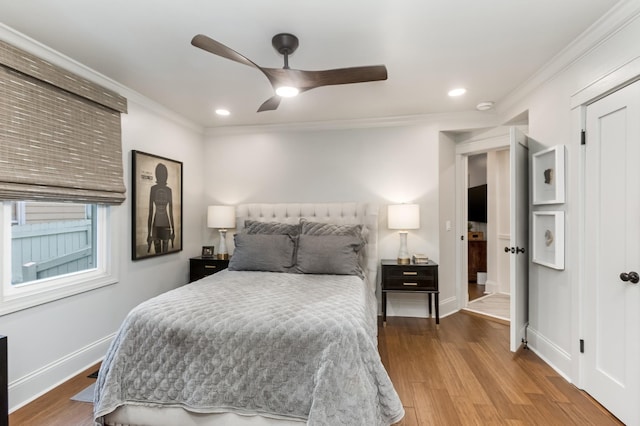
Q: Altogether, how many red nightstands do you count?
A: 0